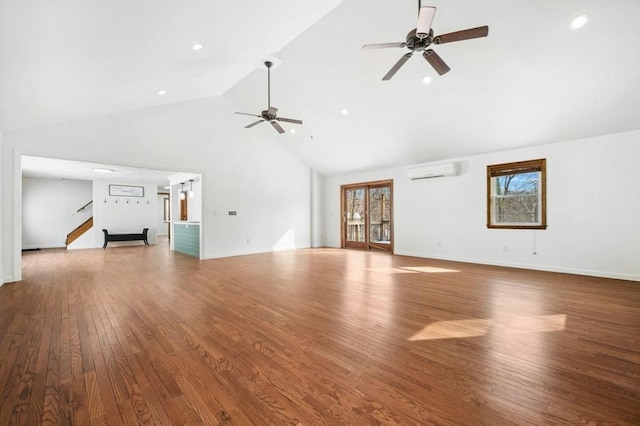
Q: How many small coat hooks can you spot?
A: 5